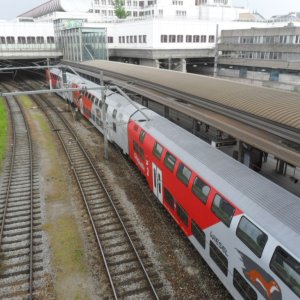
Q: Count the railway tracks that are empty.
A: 2